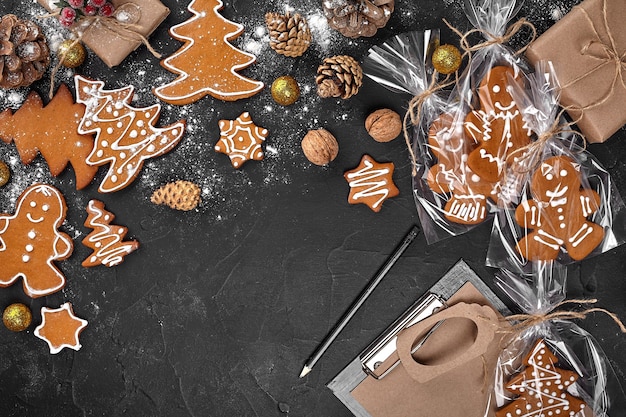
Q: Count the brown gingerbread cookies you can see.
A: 12